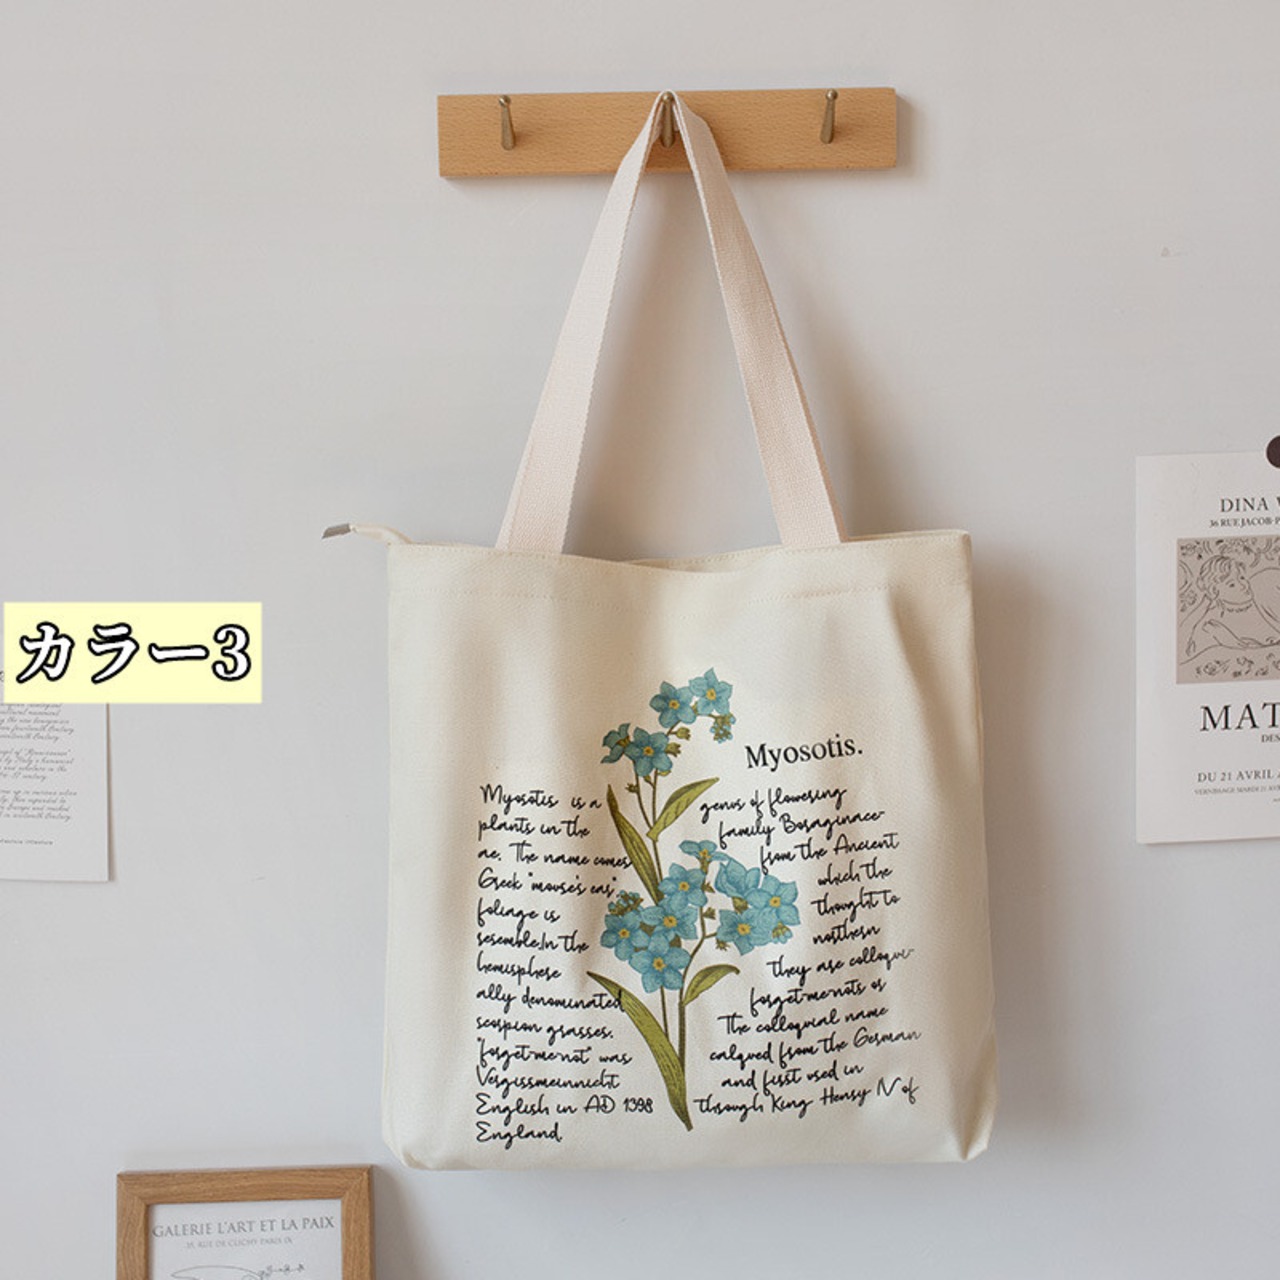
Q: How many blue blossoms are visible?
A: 12